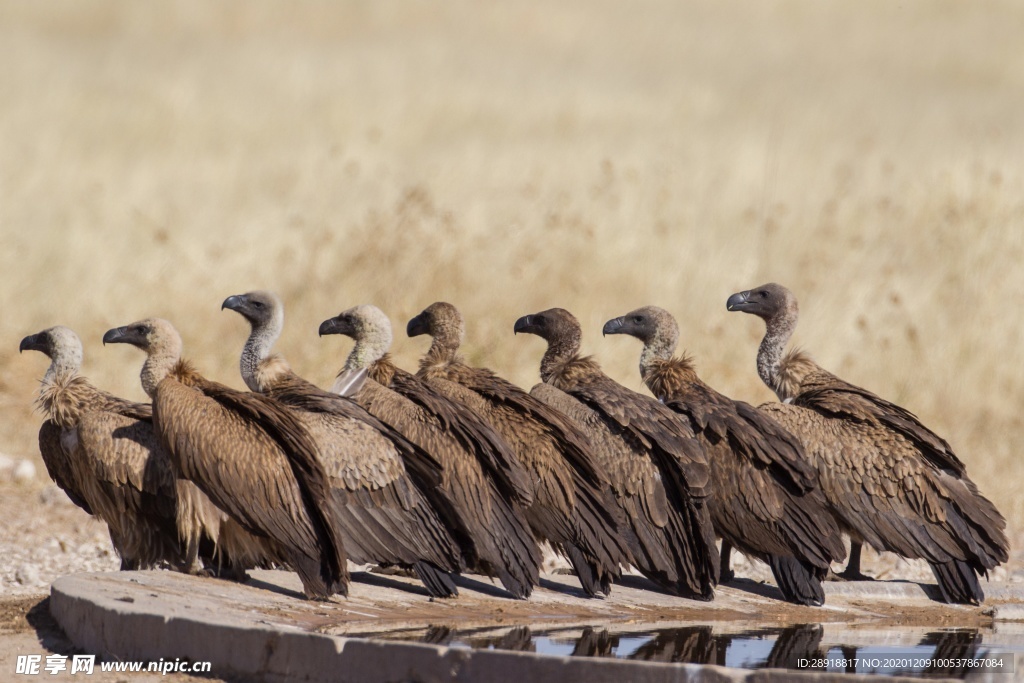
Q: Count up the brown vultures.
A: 8